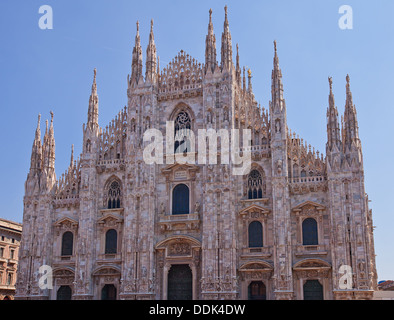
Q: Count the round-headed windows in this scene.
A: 5